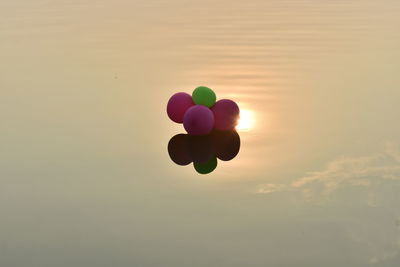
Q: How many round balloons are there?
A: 4